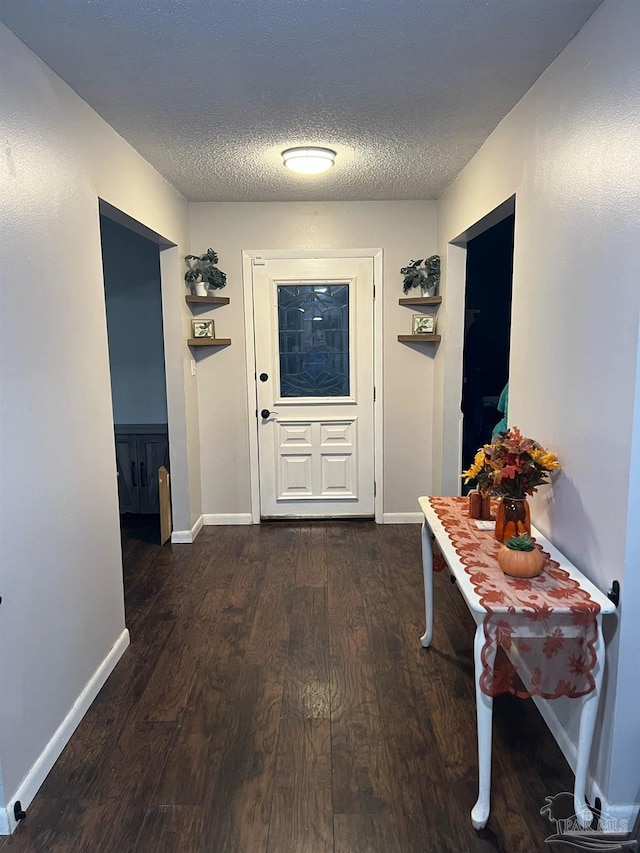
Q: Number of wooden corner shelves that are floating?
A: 4